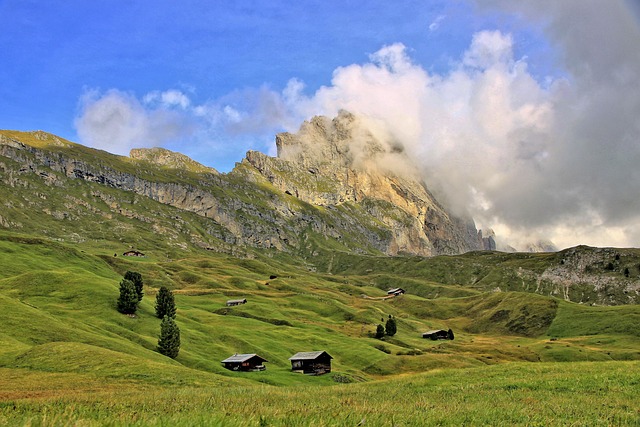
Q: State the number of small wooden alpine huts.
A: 6